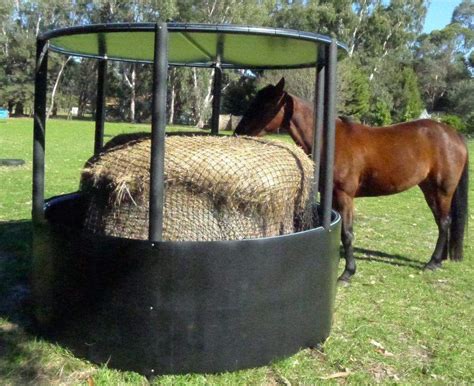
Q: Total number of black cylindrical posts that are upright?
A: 6